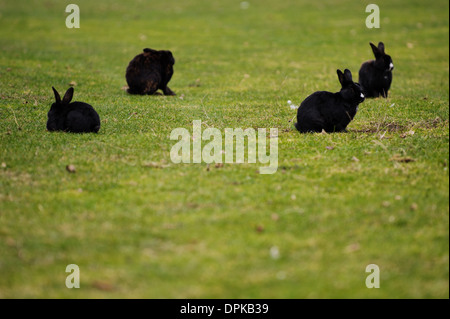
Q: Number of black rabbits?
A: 4